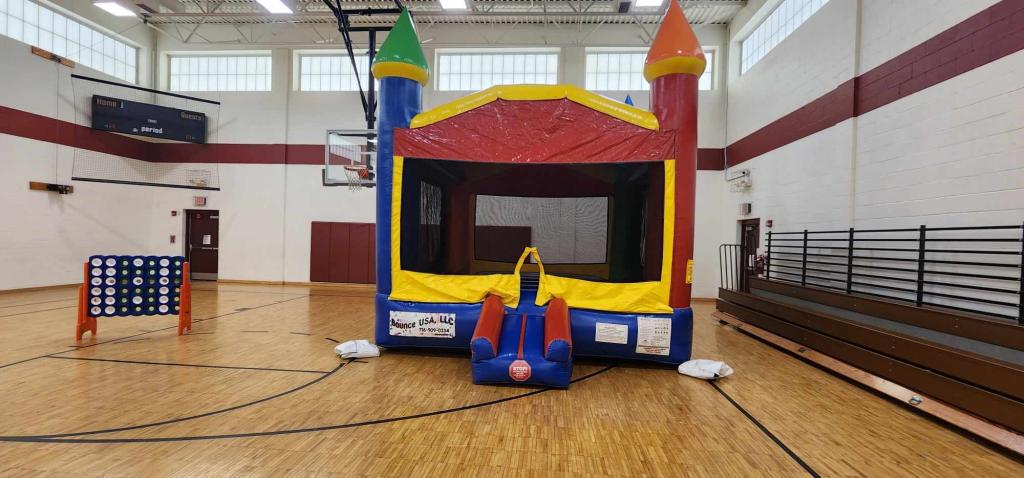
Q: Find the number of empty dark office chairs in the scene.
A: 0